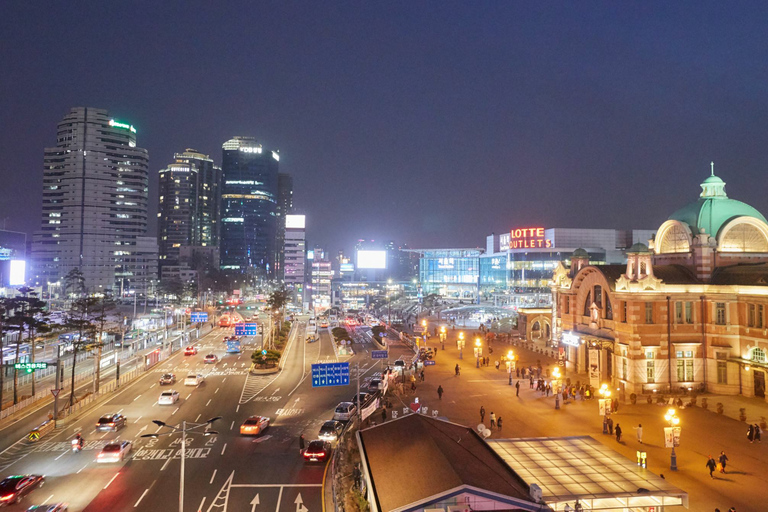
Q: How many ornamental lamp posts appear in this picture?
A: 8